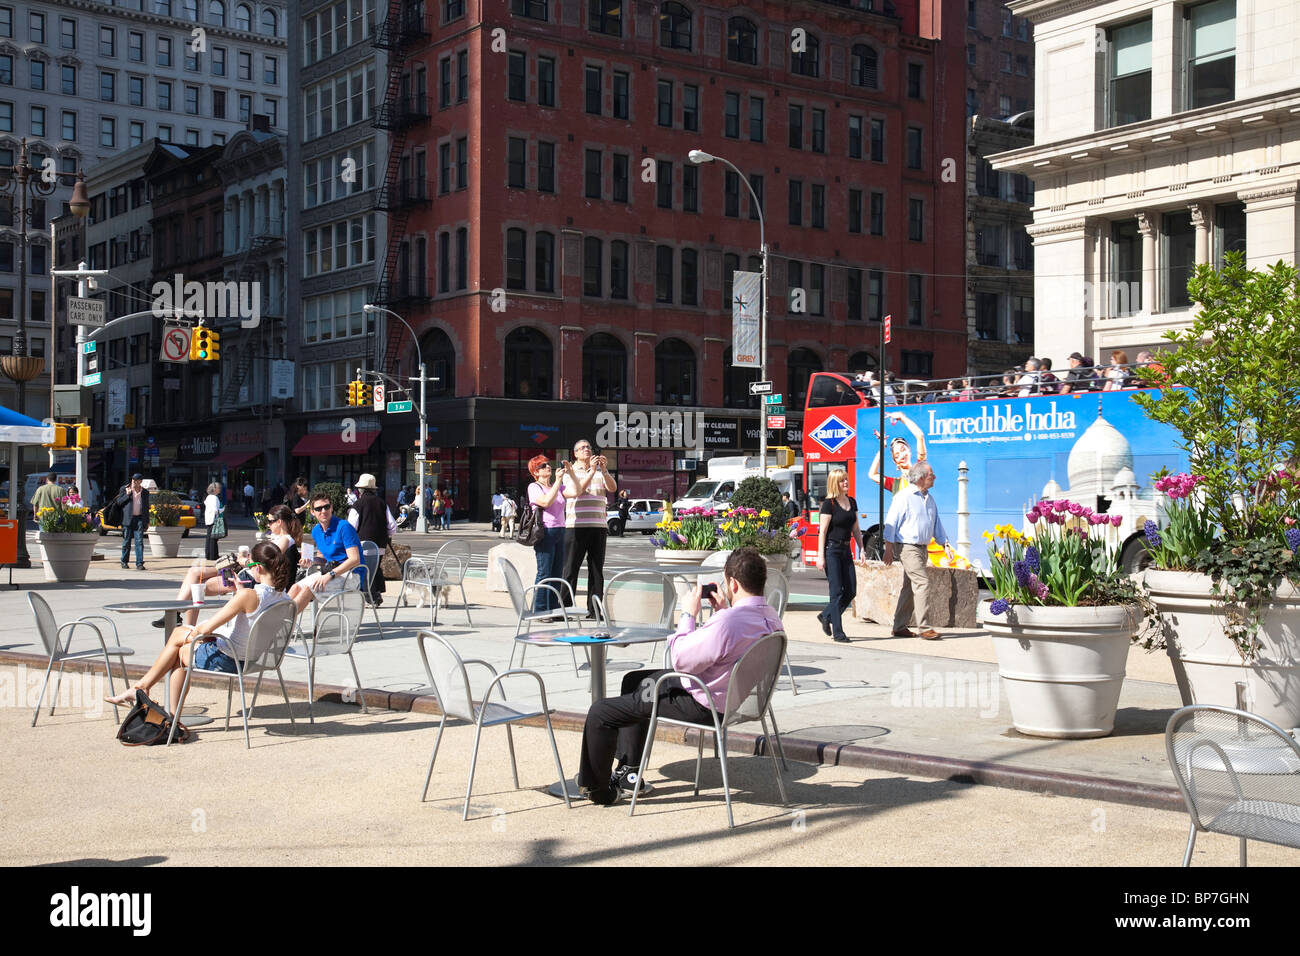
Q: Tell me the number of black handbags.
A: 2